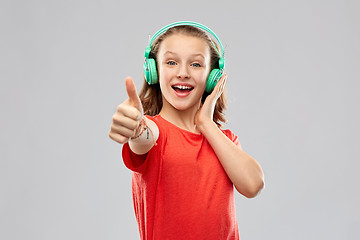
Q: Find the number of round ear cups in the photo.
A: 2